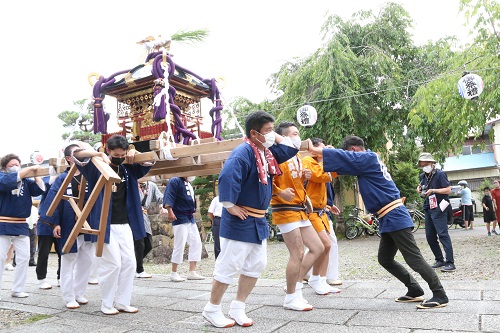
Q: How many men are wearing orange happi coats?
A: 2